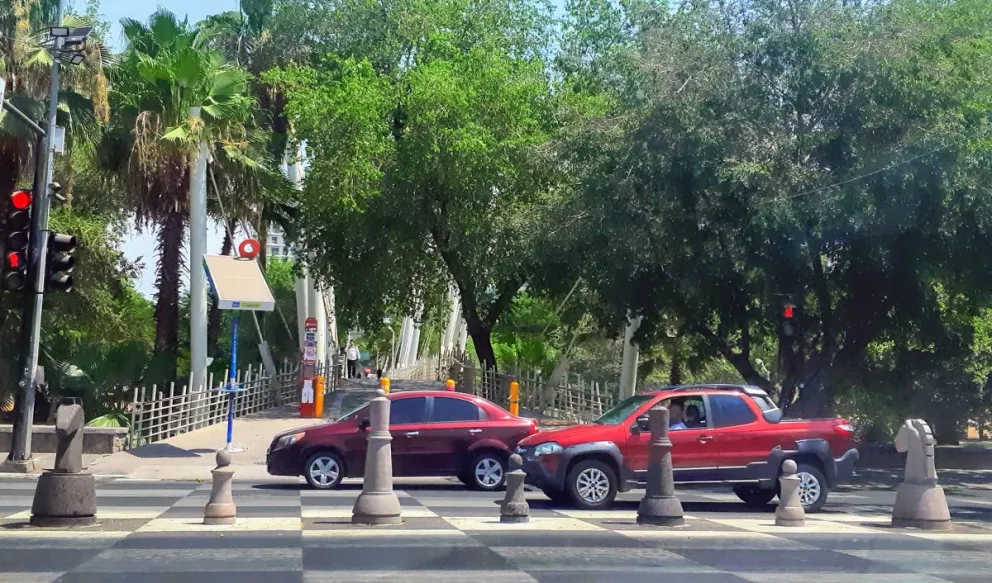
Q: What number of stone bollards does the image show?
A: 7